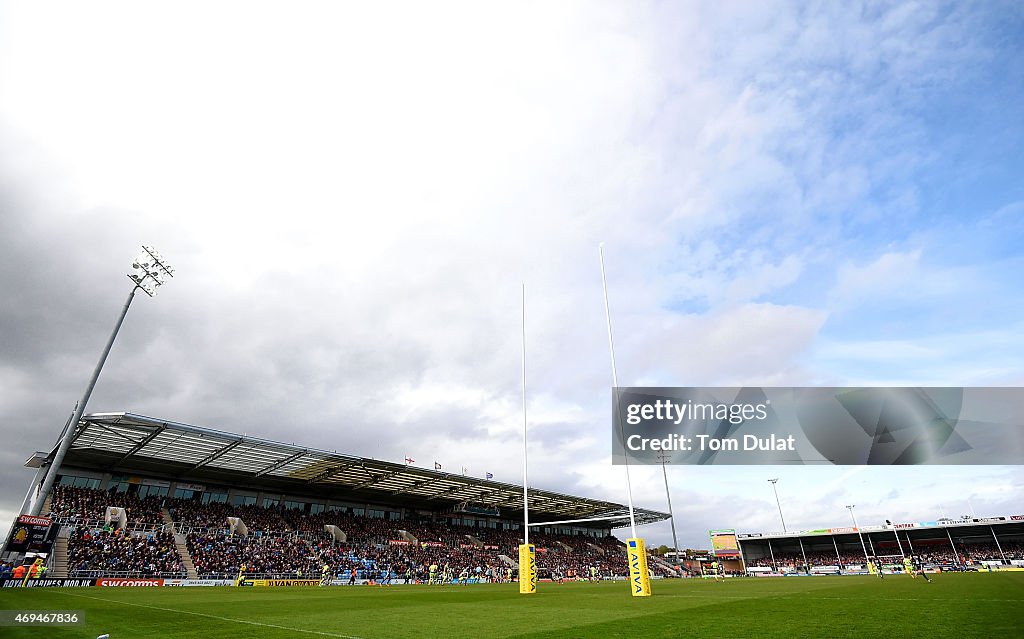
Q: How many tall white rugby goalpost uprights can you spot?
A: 2